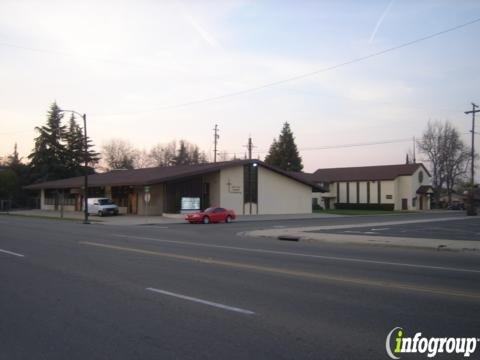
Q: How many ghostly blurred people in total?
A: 0